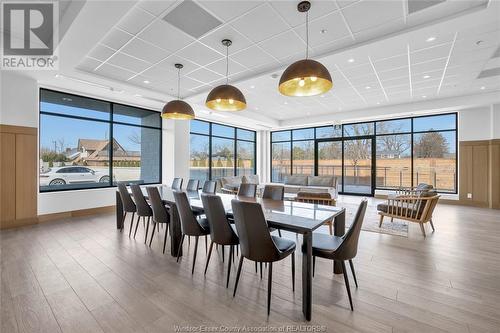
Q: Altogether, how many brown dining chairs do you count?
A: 12